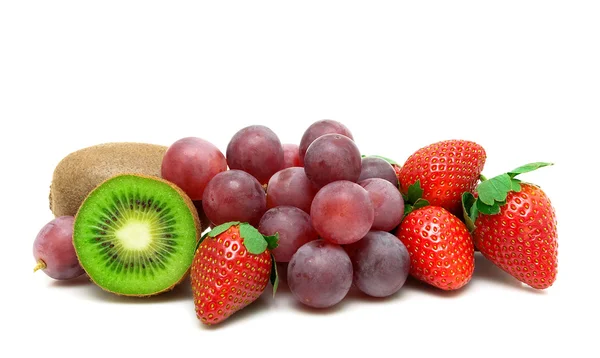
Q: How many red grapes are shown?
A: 14